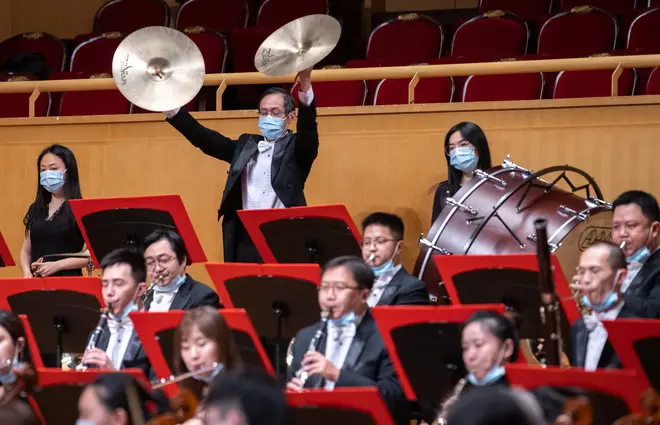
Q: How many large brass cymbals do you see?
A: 2